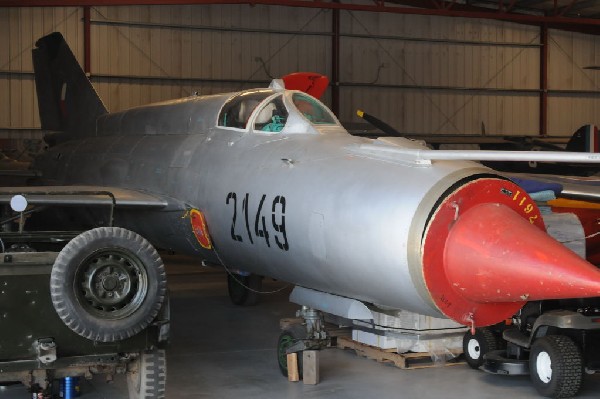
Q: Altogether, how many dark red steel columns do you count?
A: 3